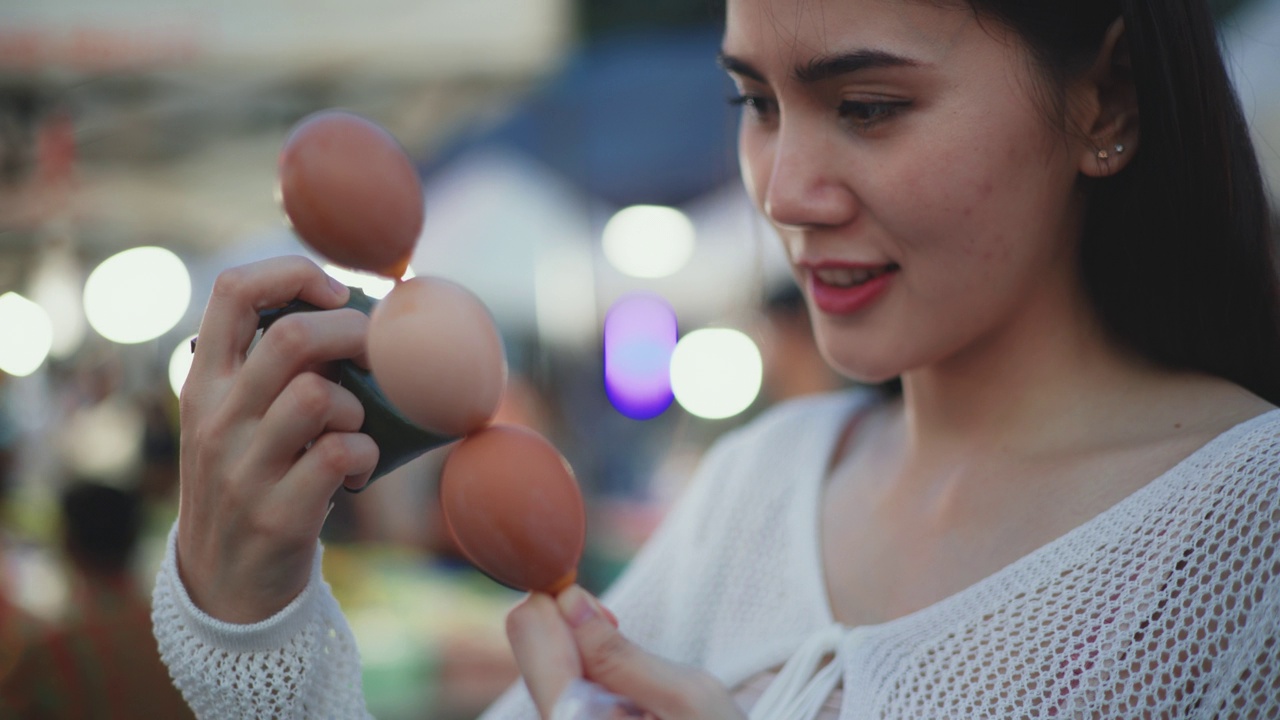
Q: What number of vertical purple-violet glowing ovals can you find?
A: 1